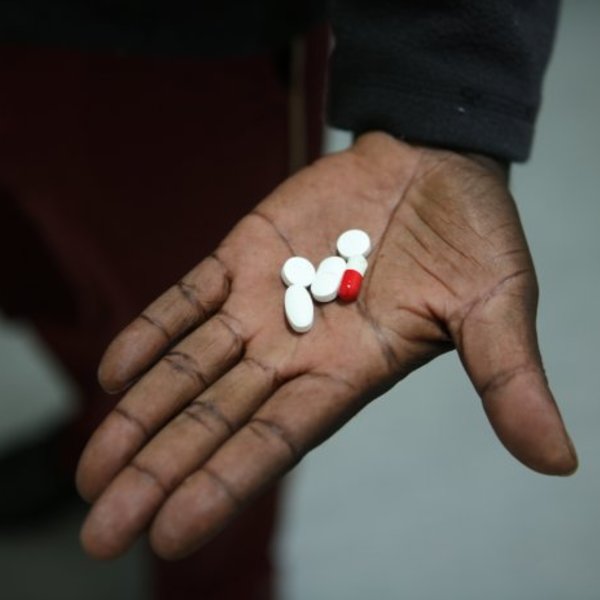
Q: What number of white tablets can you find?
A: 4